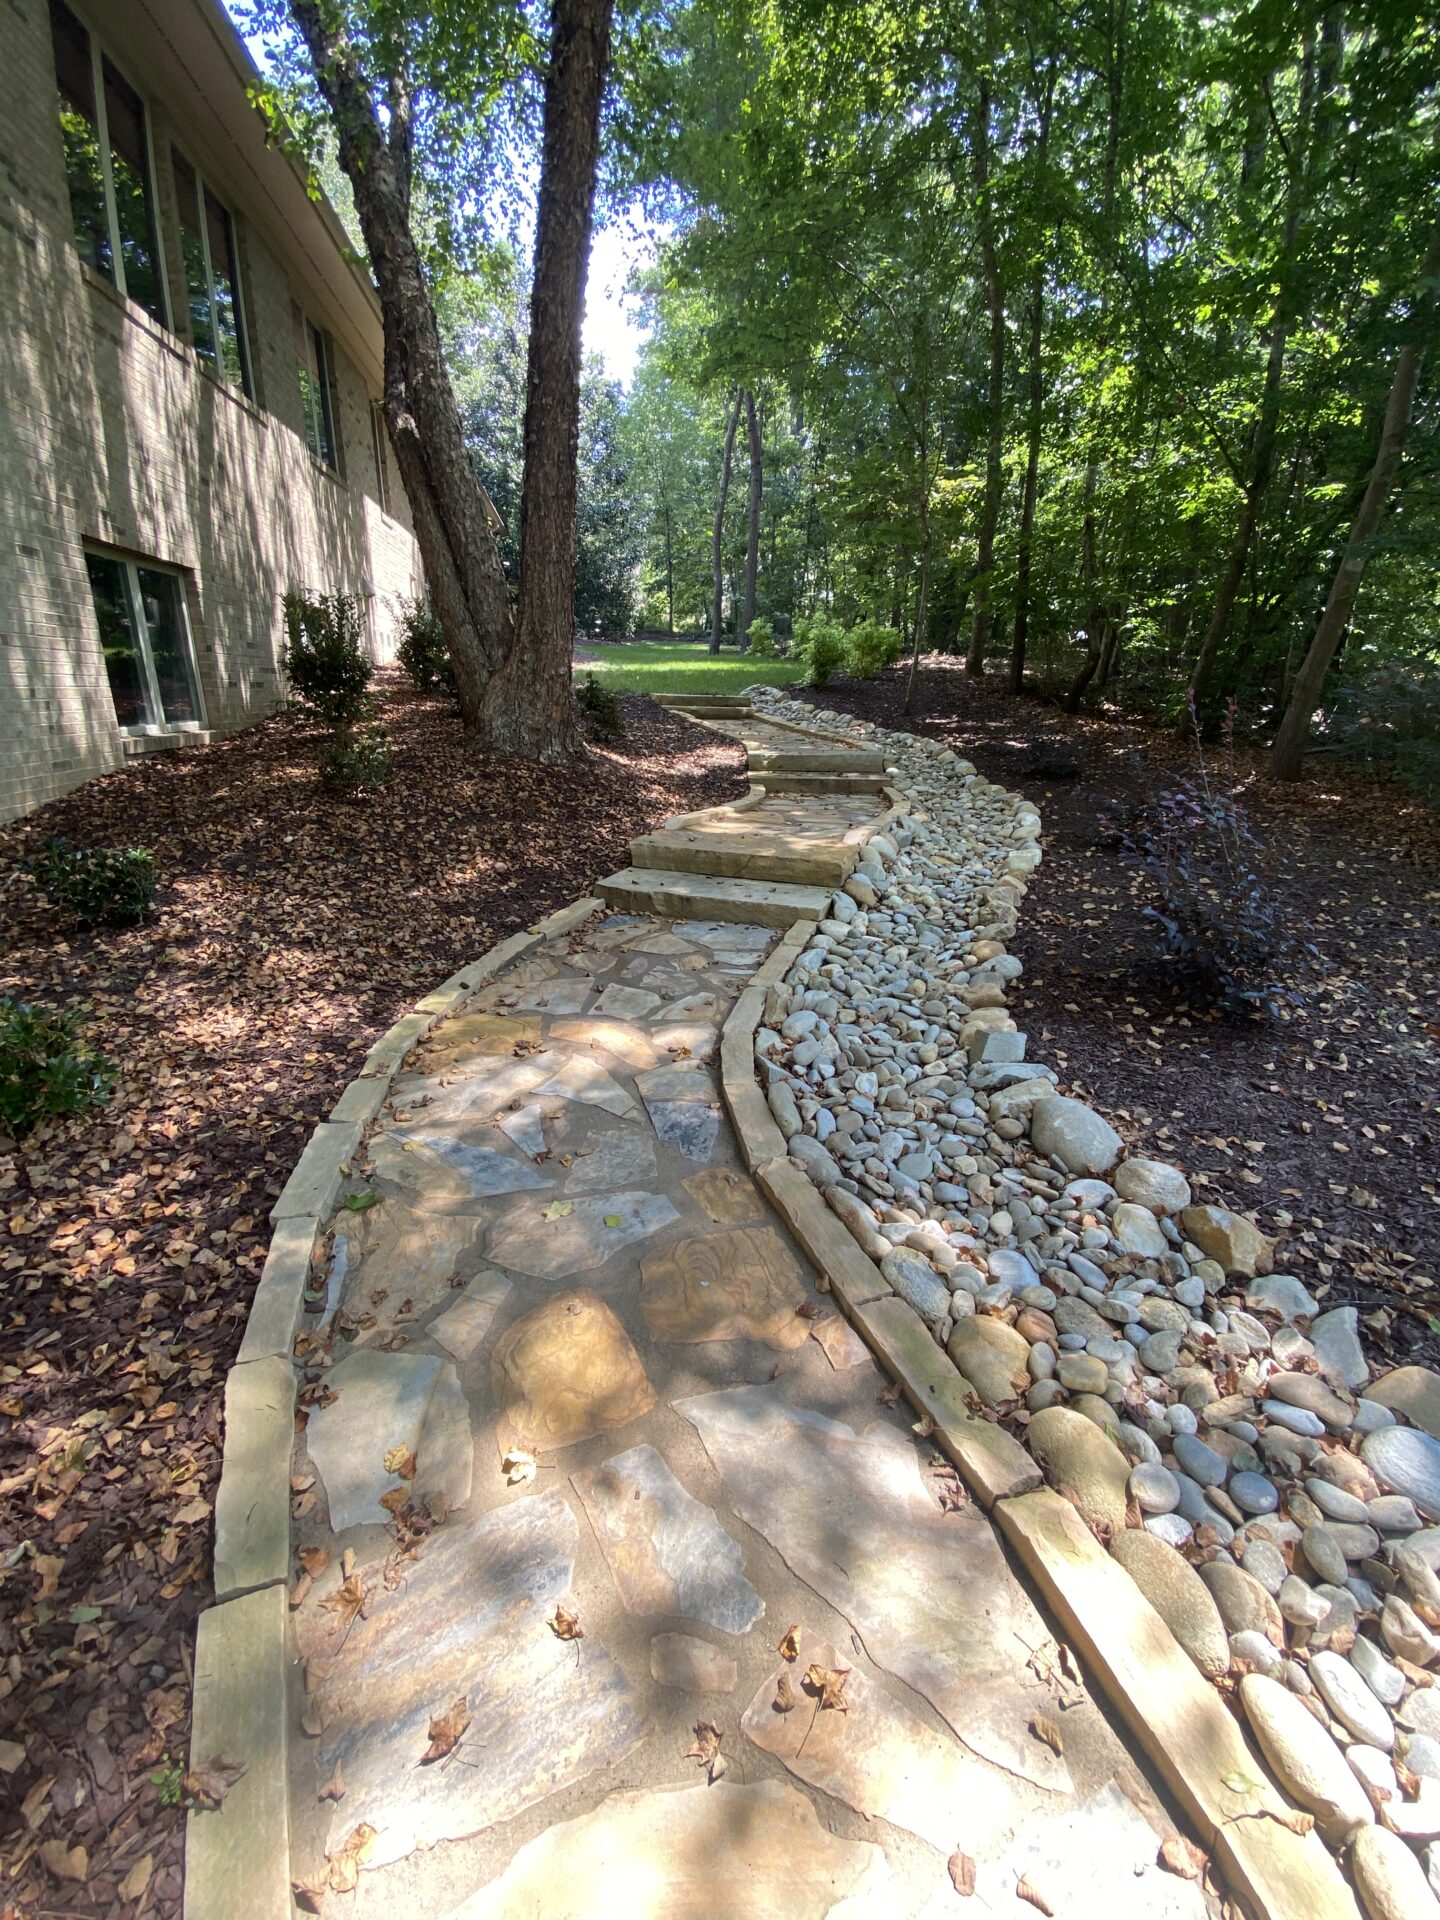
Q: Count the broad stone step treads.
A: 6